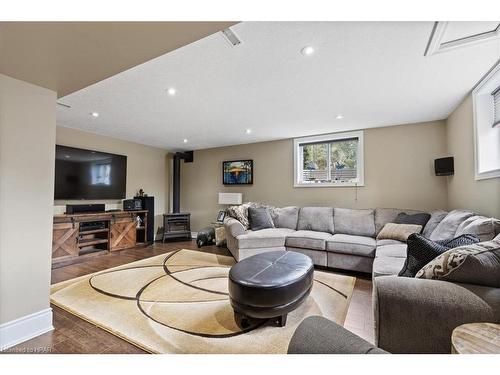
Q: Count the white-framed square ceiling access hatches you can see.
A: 1